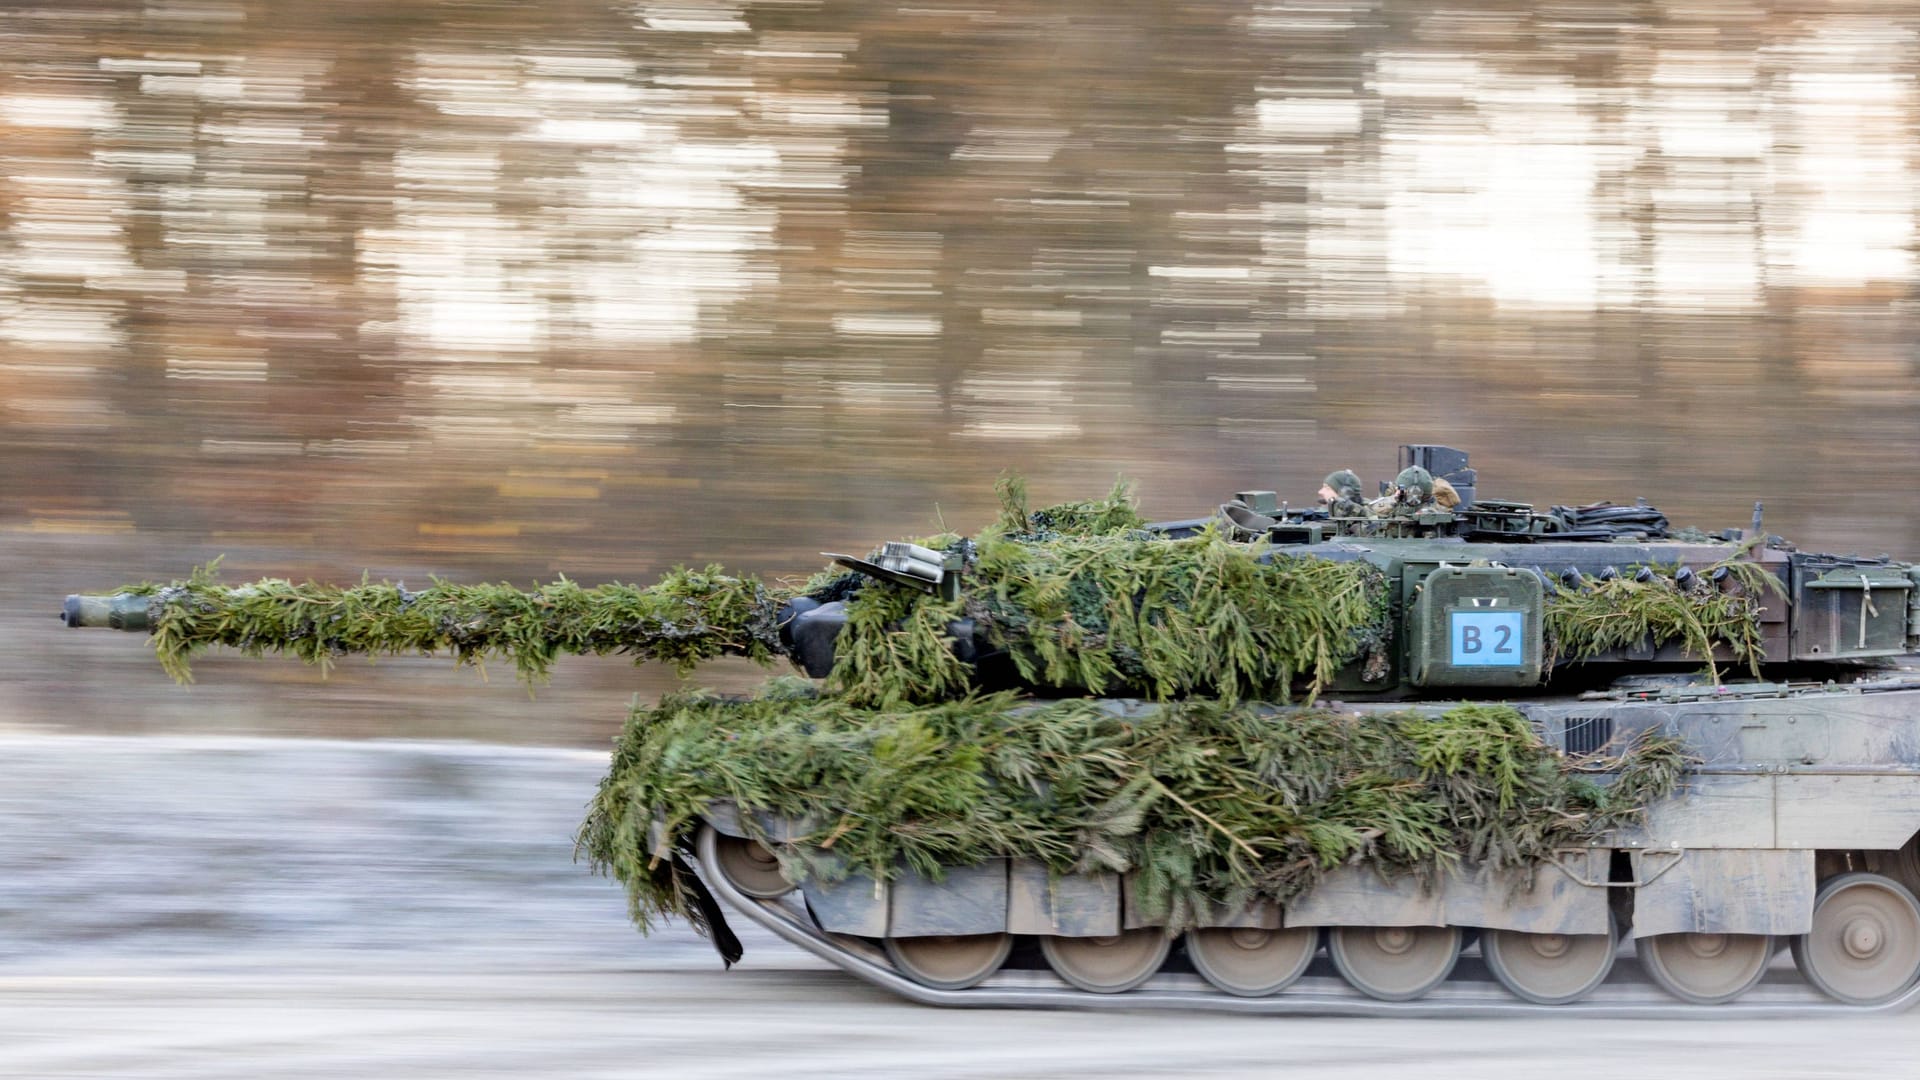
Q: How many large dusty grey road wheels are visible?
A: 7